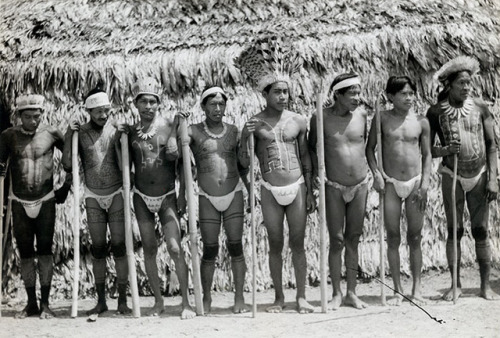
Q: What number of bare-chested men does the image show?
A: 8